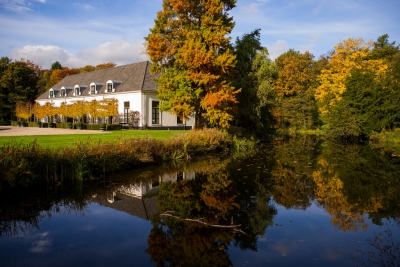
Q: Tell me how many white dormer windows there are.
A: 5